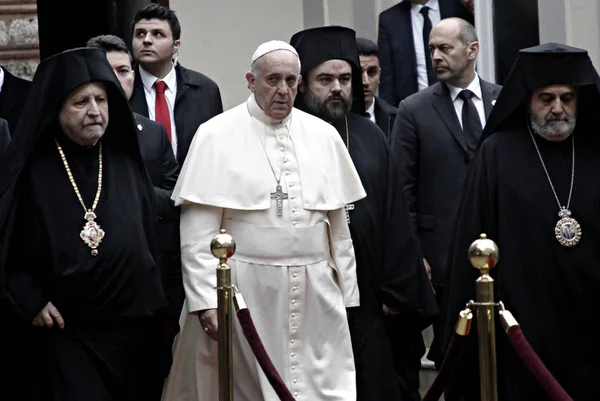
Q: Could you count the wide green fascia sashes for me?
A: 0